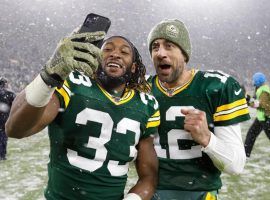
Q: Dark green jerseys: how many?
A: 2